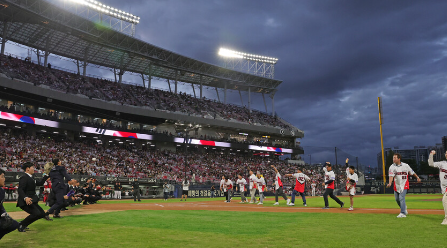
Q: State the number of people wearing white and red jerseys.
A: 11